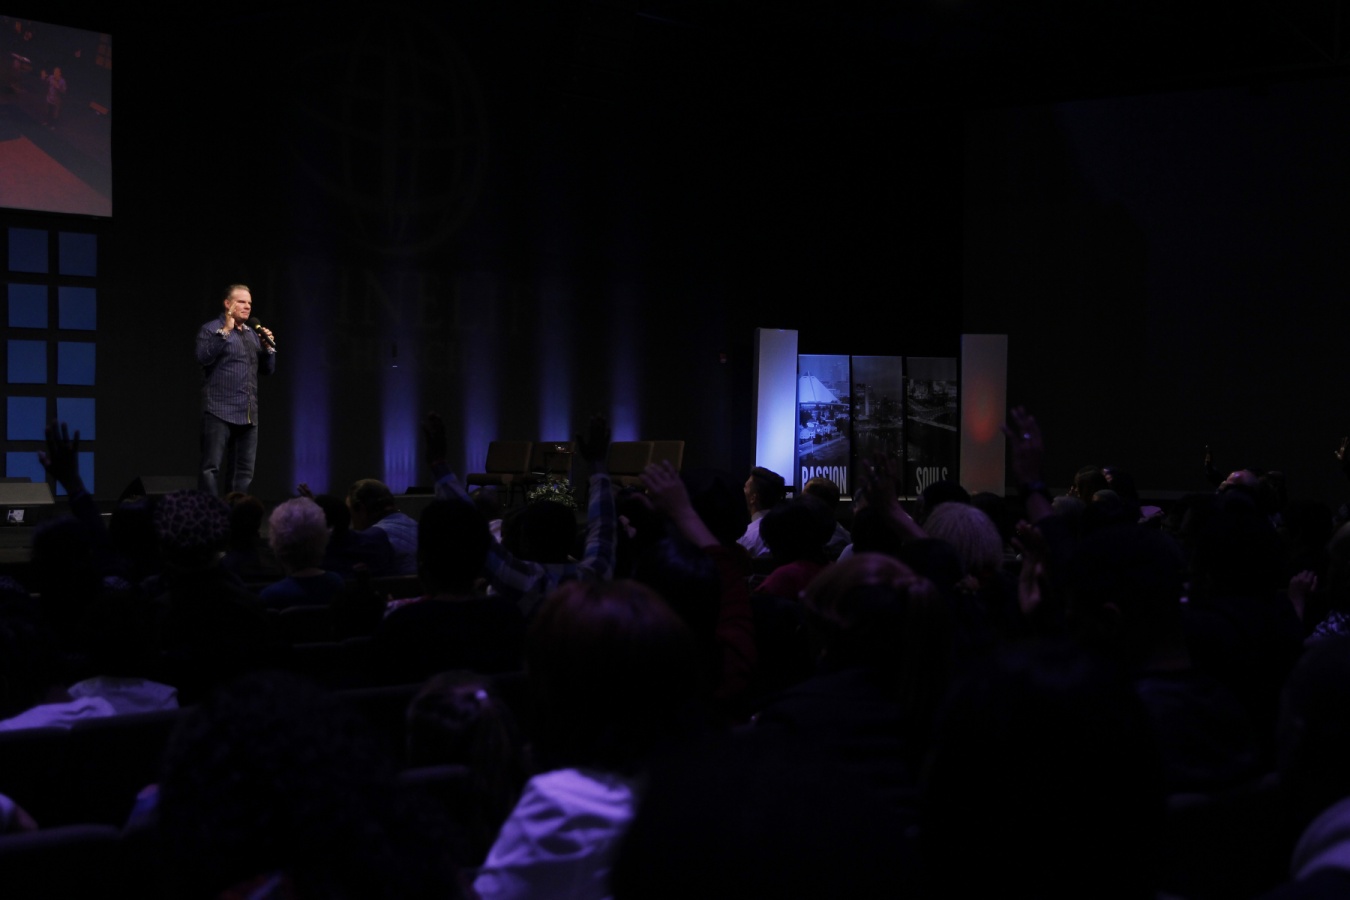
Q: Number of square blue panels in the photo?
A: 10